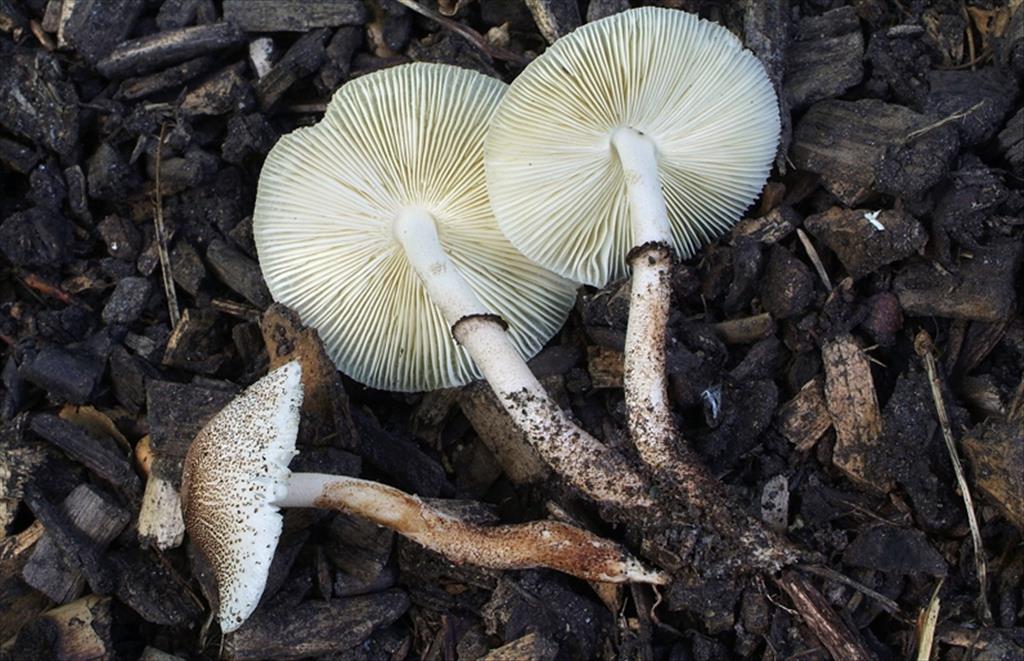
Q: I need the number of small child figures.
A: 0